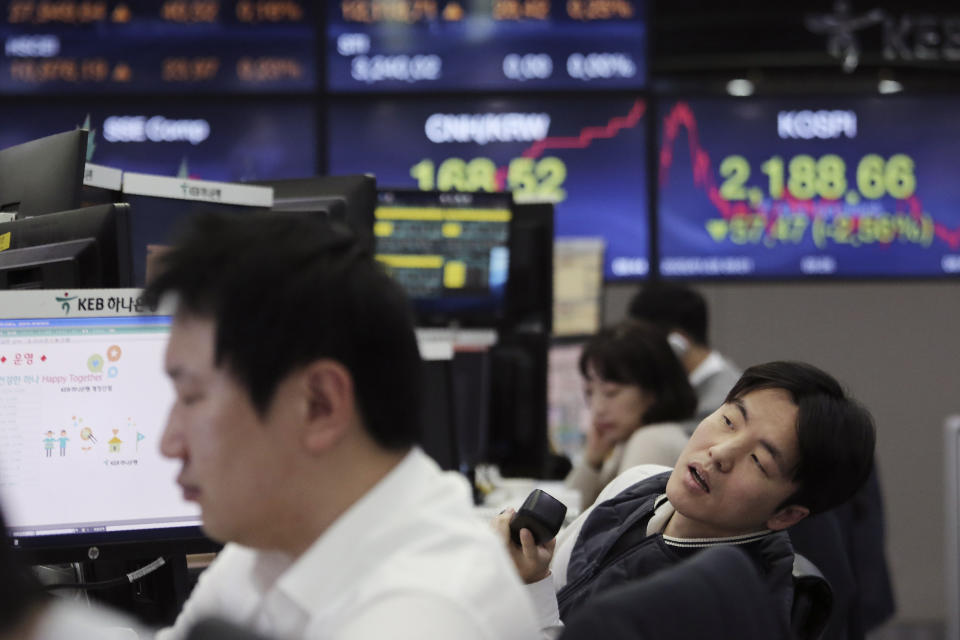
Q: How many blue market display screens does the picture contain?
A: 5